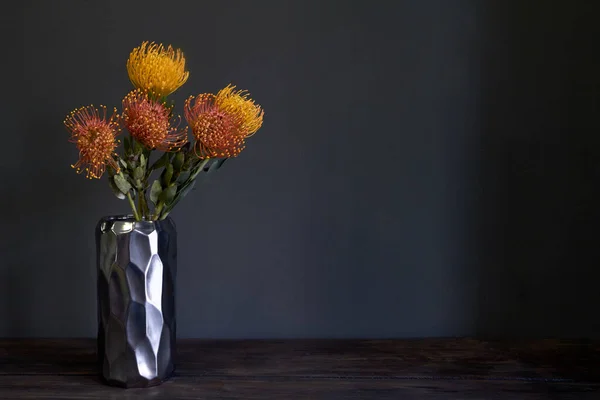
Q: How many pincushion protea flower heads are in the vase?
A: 5